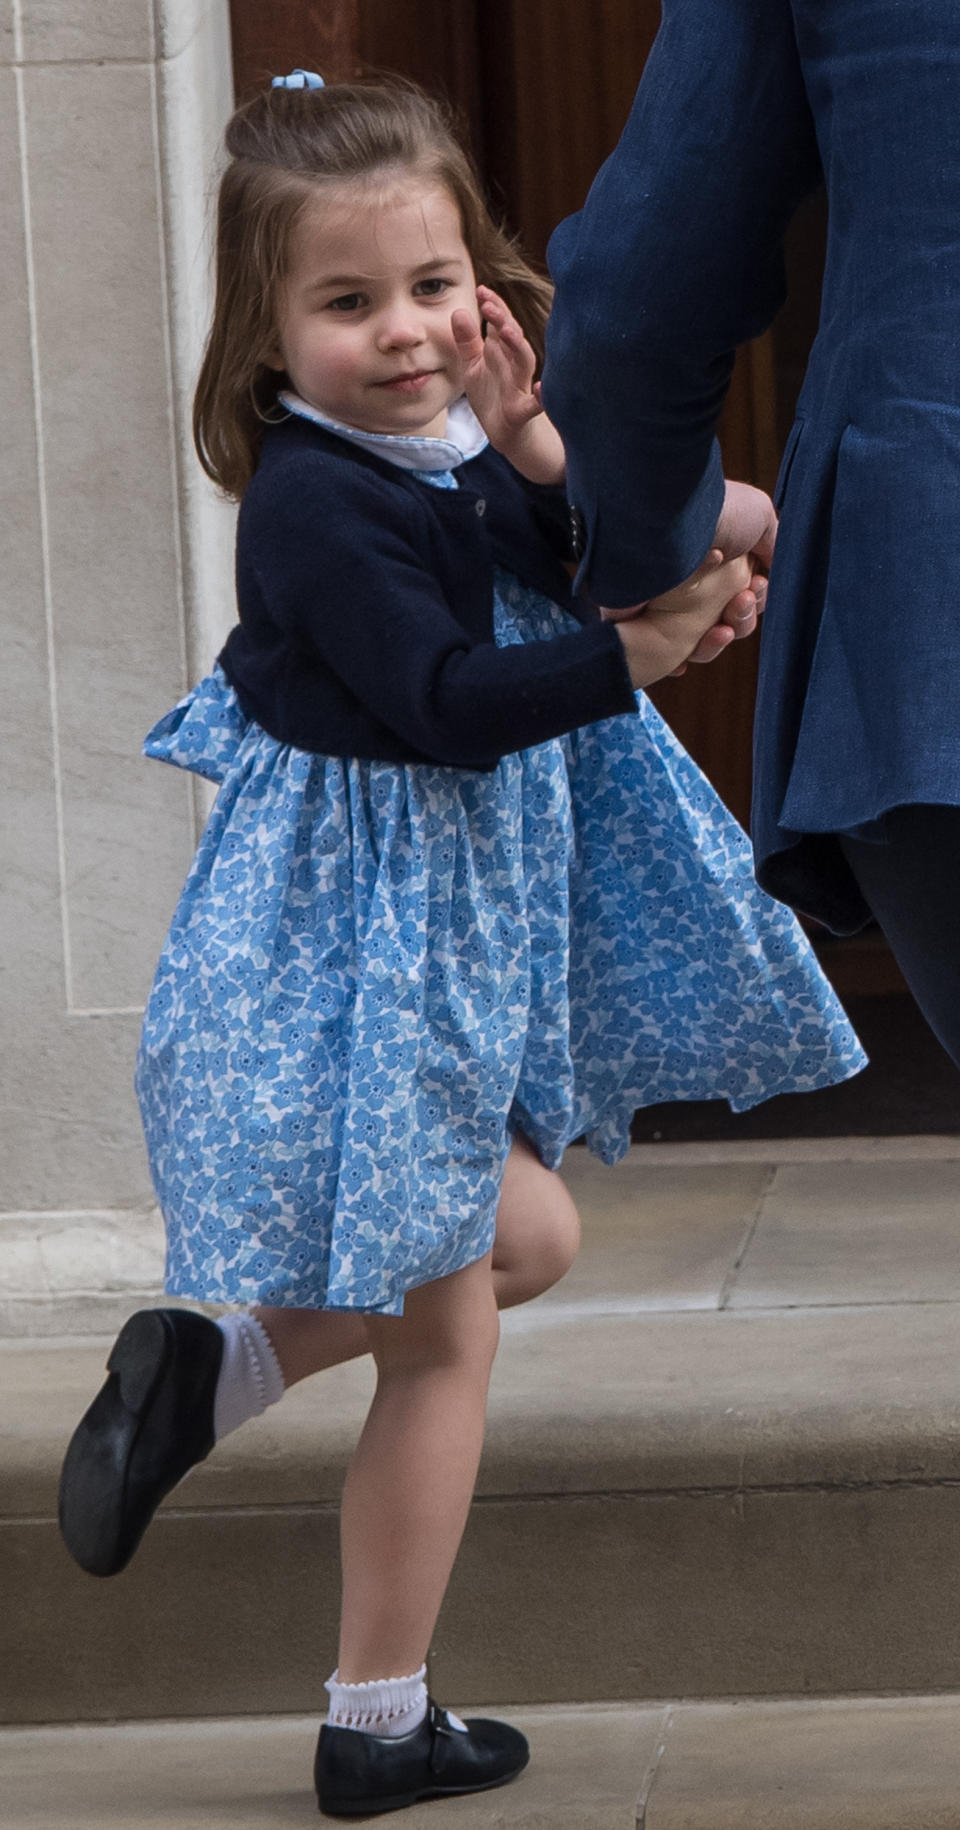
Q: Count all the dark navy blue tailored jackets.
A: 1